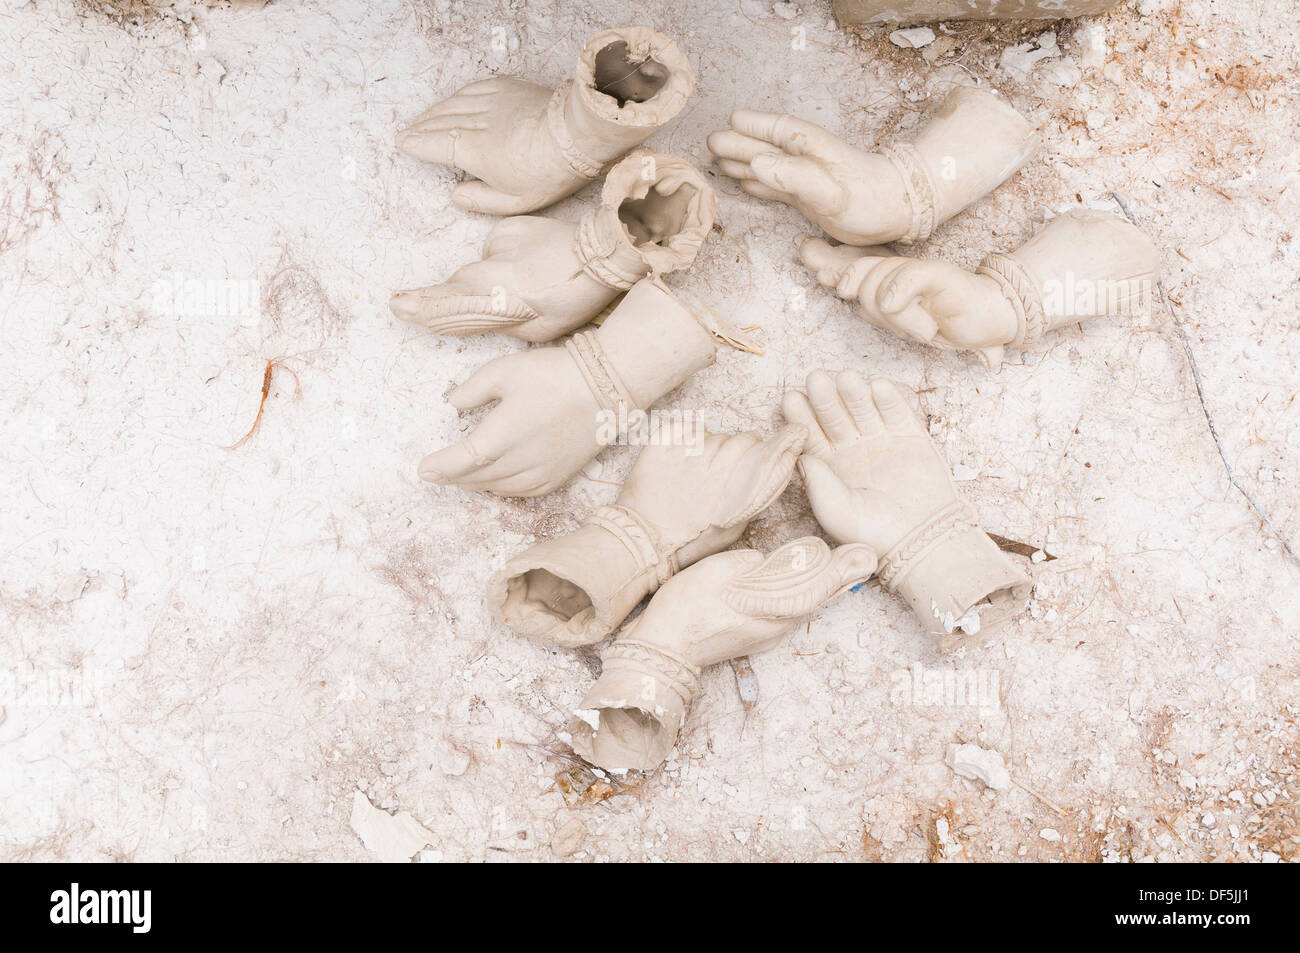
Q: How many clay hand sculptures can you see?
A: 8